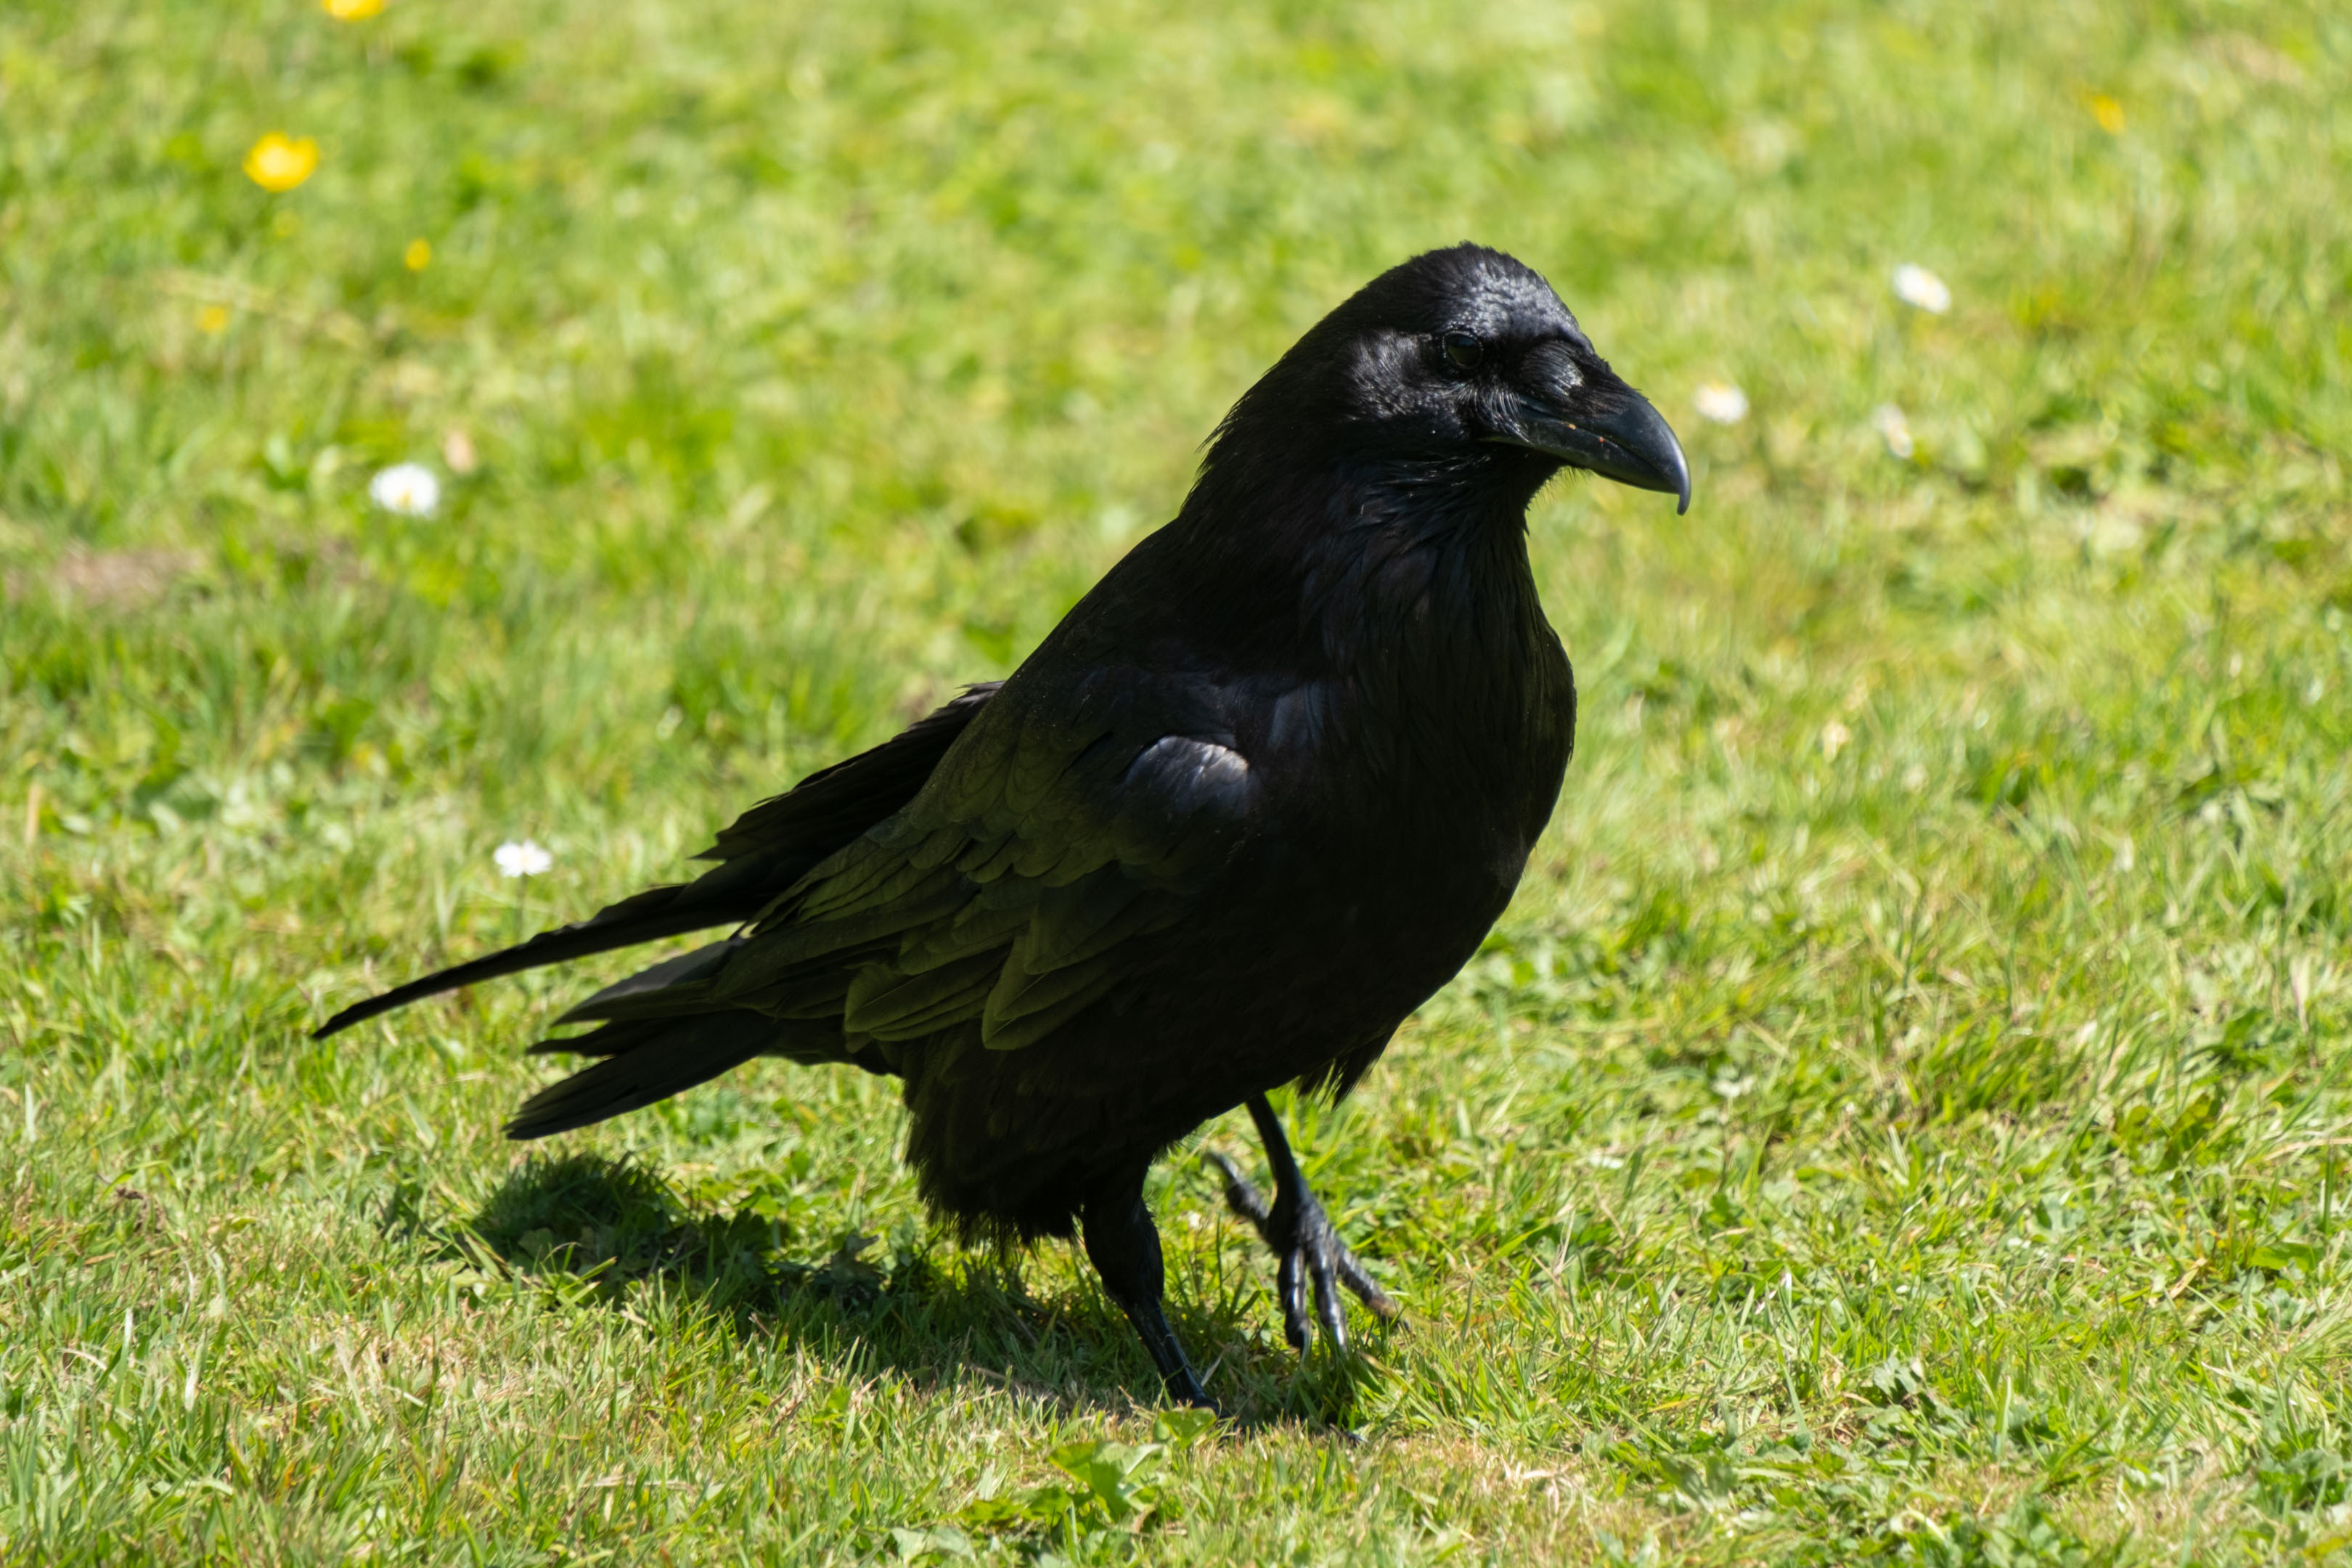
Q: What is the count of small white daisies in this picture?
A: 5